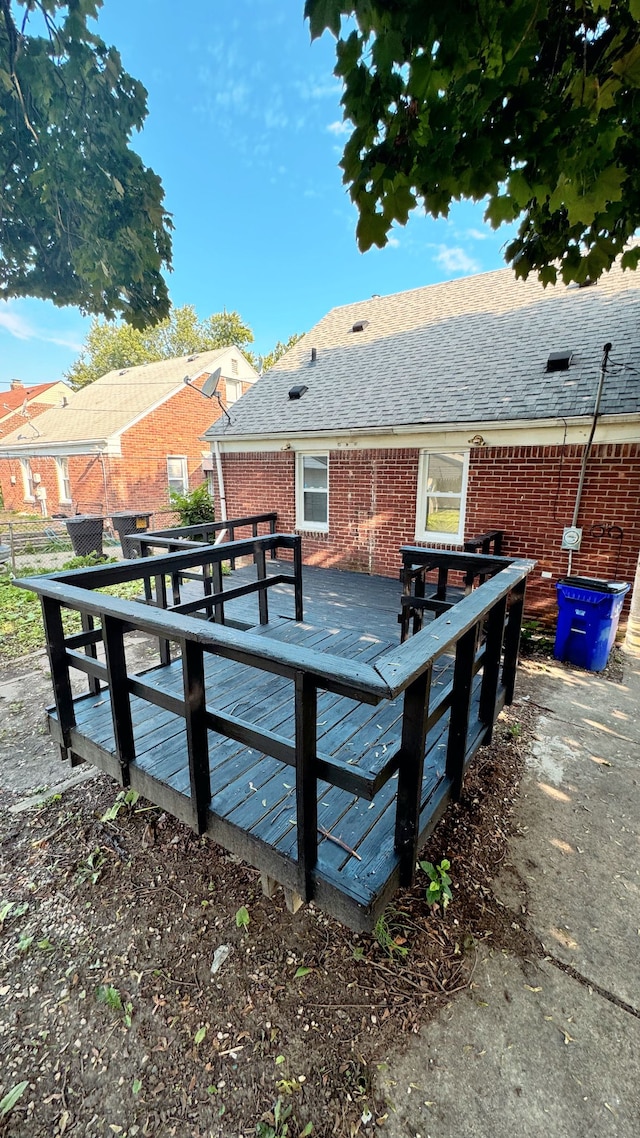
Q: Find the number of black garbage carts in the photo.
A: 2